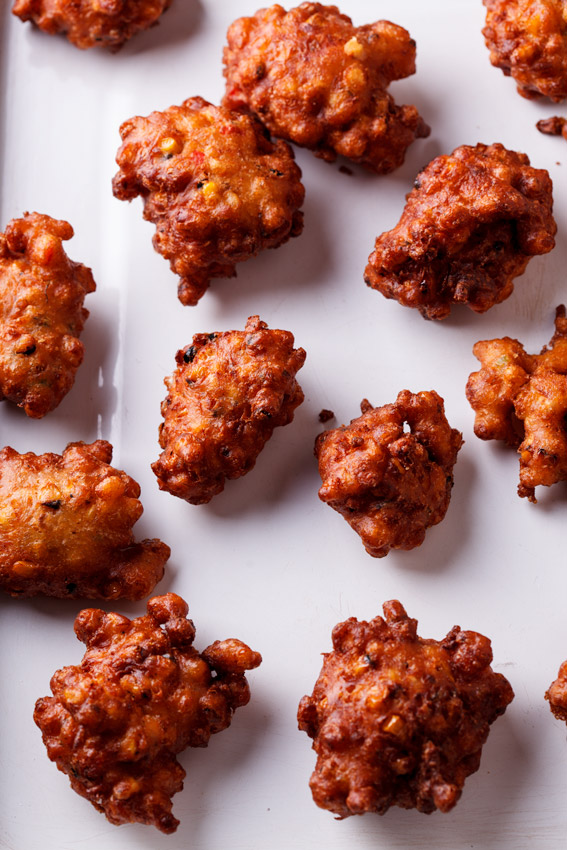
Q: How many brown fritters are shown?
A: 13